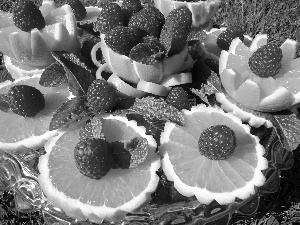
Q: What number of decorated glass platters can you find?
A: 1